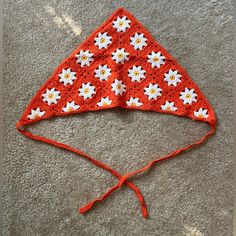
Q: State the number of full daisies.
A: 15